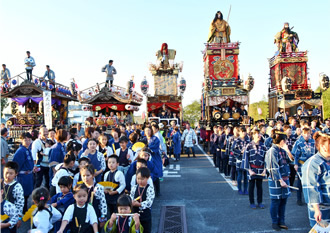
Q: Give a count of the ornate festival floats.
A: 5